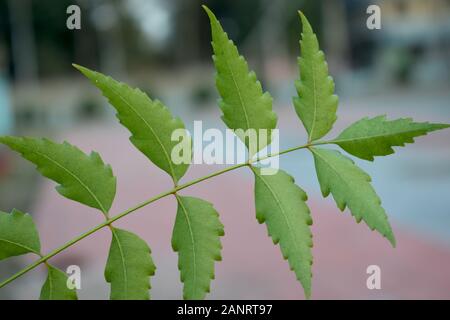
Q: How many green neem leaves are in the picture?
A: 11